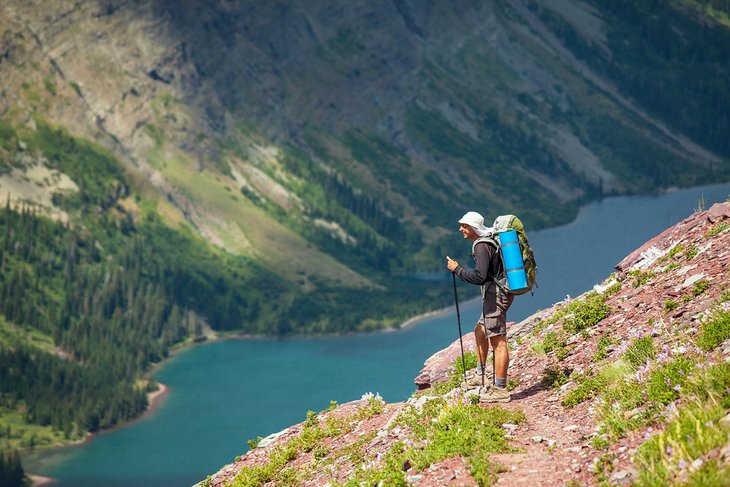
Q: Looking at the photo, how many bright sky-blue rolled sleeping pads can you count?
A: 1